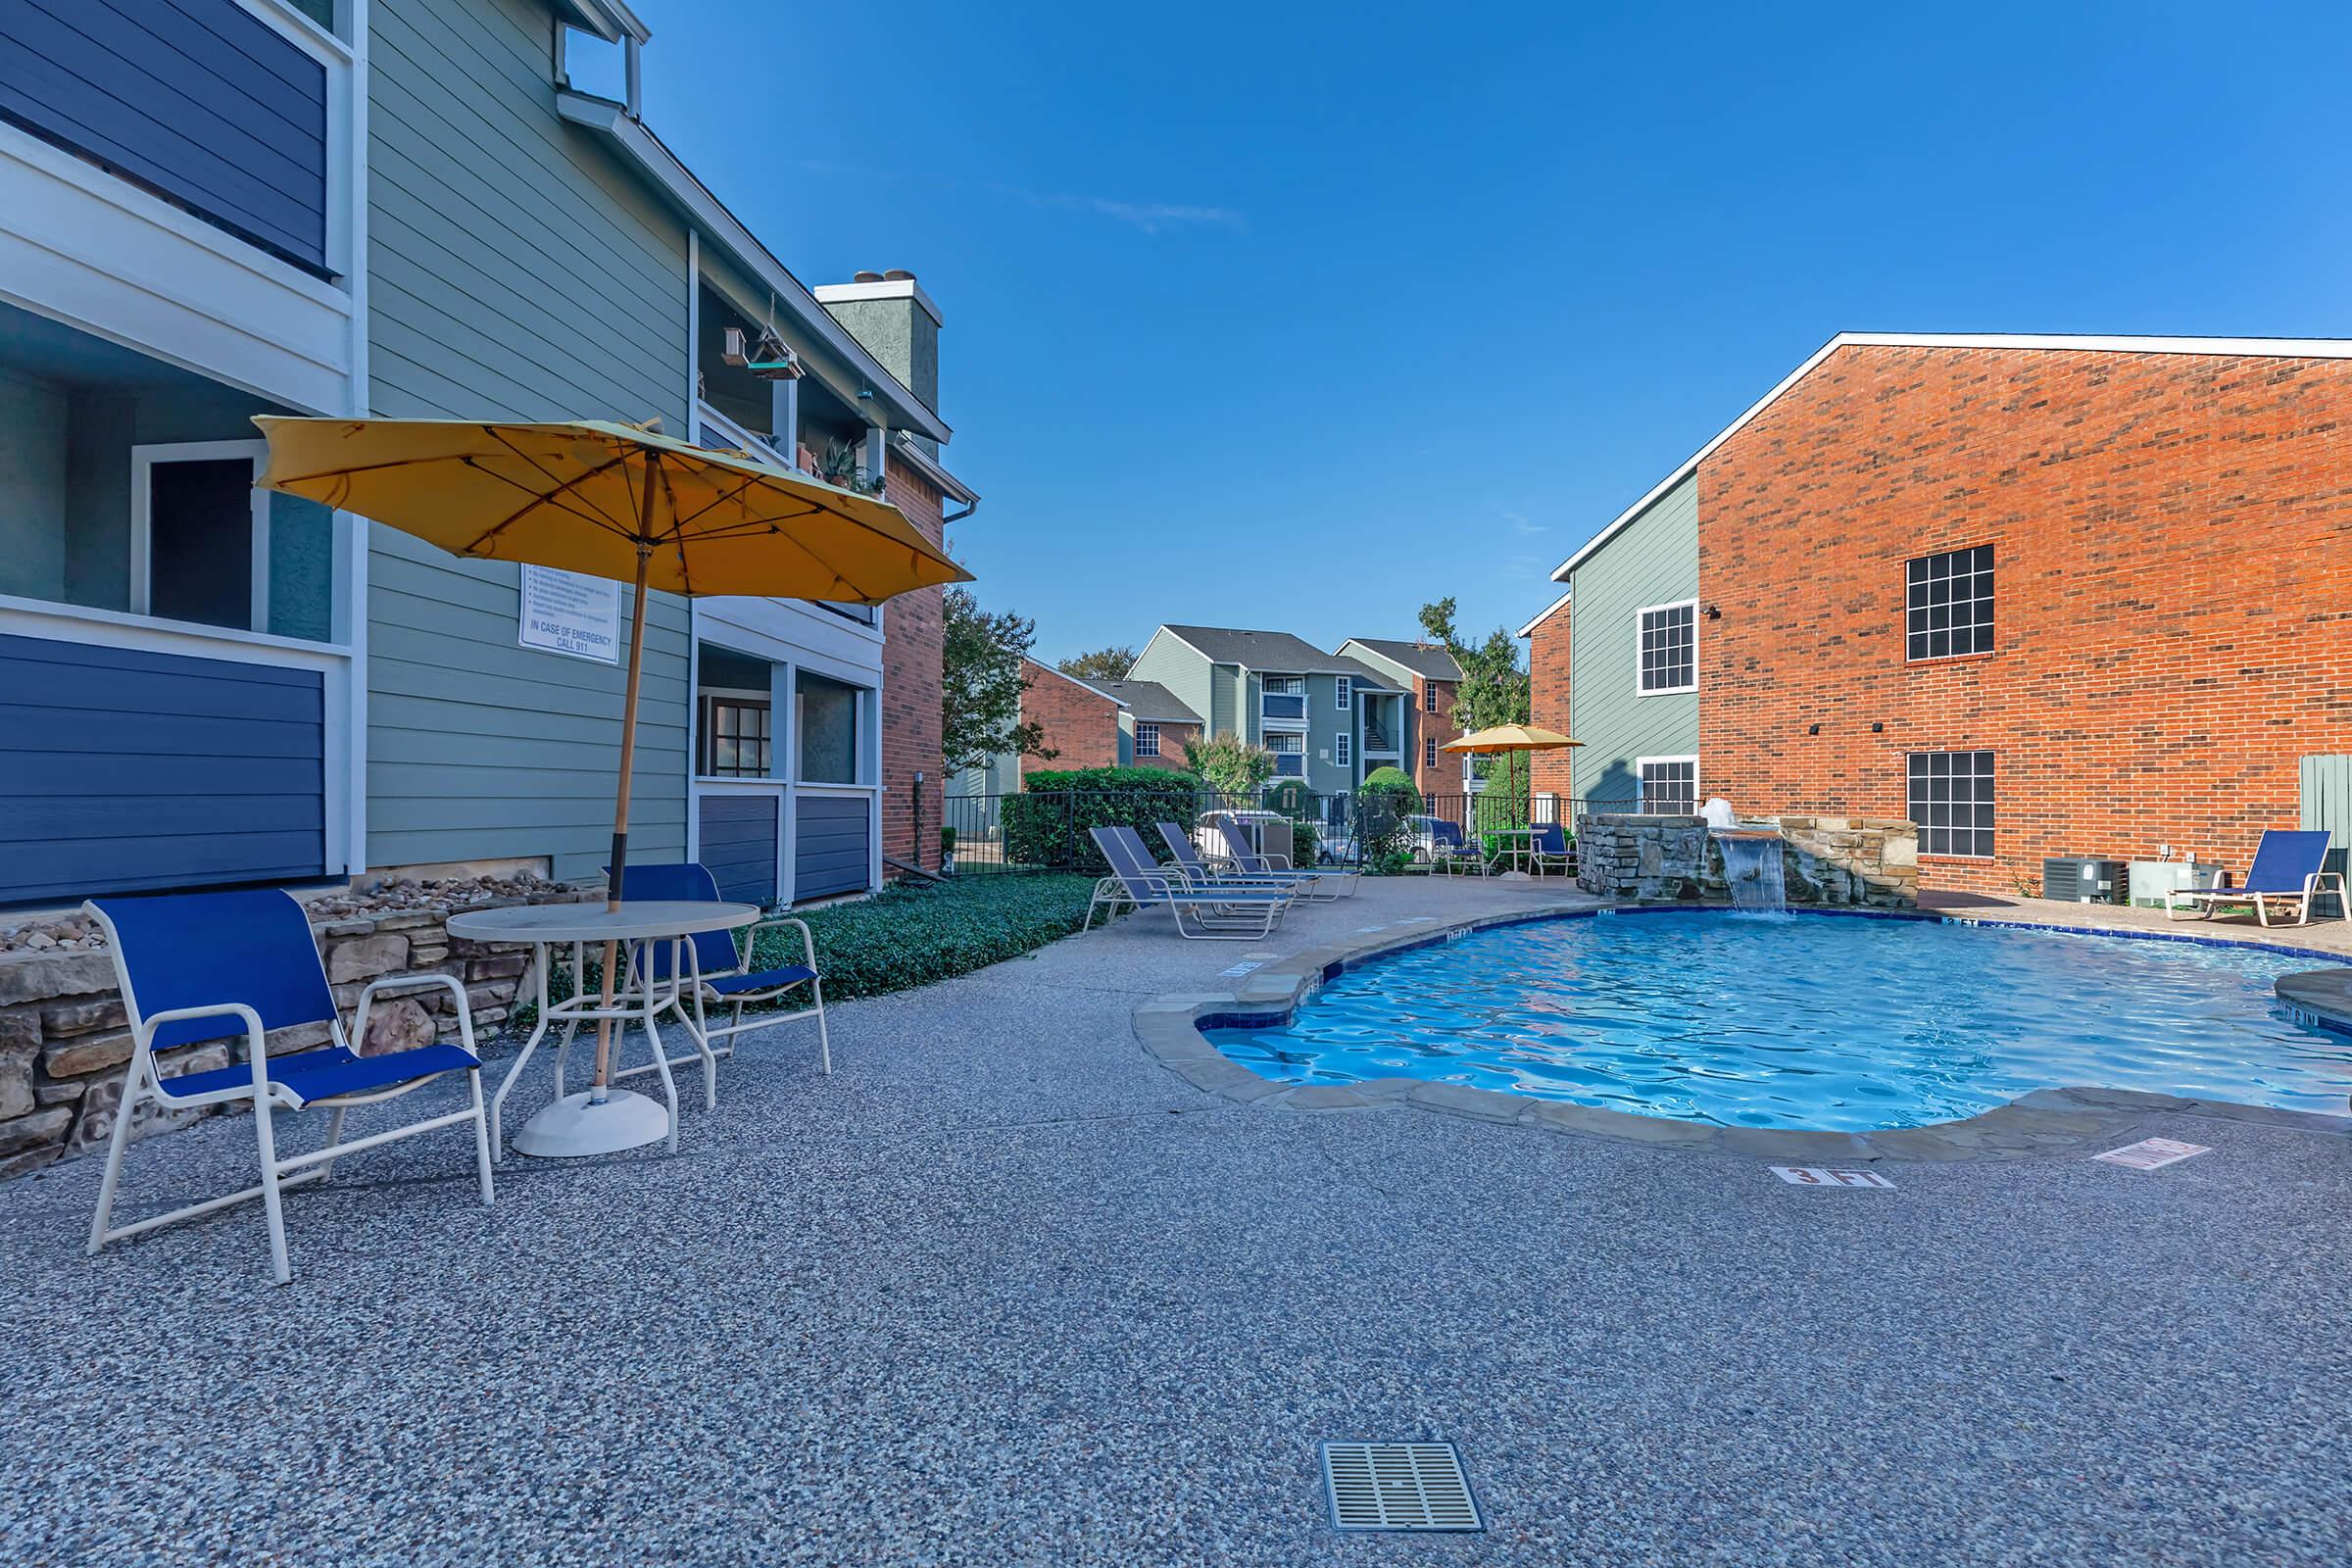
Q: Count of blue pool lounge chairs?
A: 5